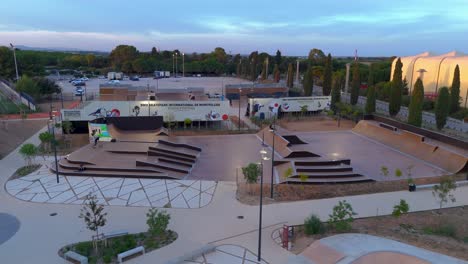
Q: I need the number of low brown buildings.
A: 2